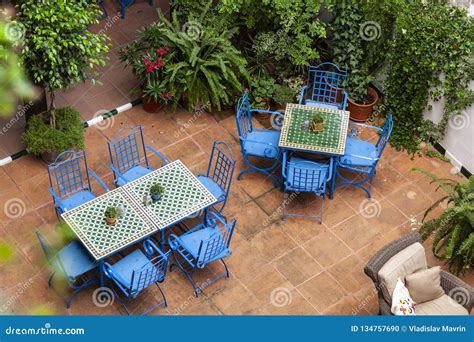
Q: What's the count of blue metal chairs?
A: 10